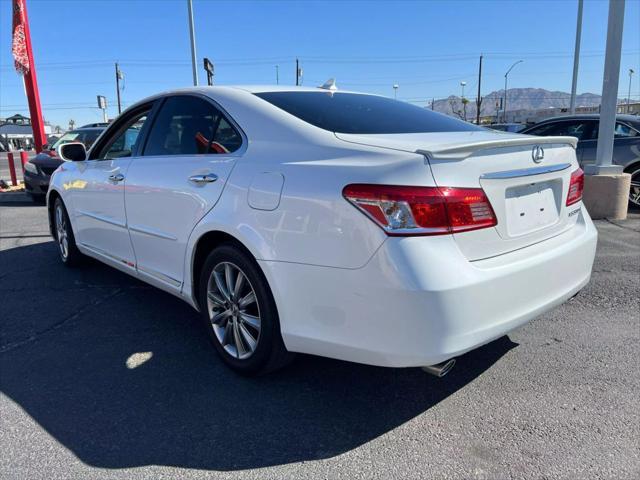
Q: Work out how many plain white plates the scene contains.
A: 1